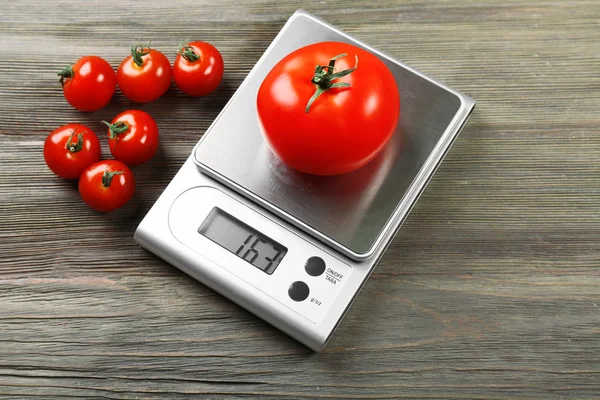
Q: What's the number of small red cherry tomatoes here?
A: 6